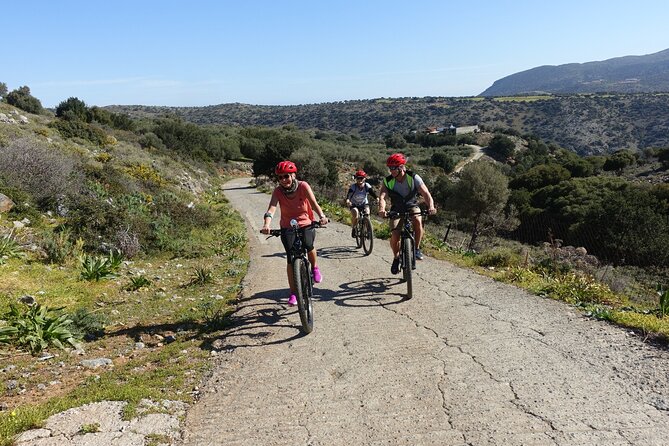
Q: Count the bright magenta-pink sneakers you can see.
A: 2